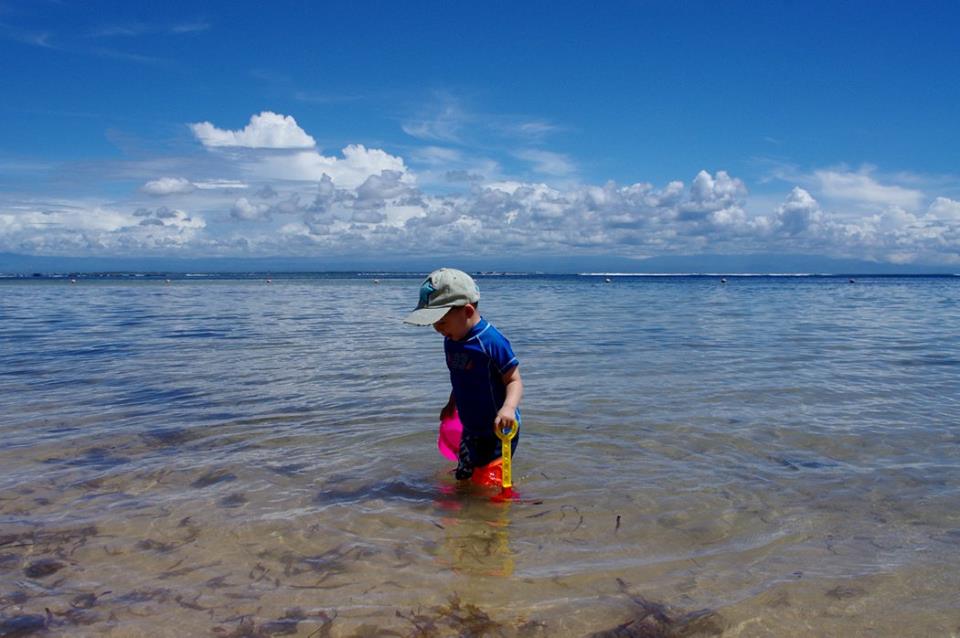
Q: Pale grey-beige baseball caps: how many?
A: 1